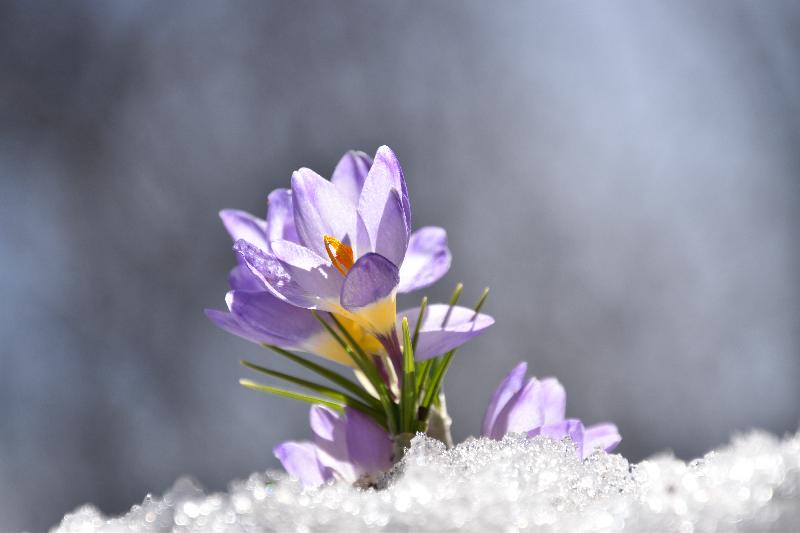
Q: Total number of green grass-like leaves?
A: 9